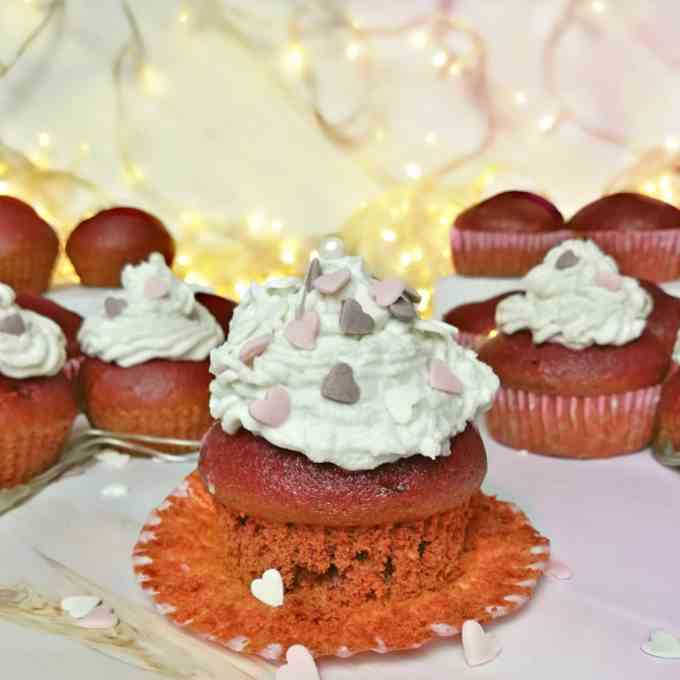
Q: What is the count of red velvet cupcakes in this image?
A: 13